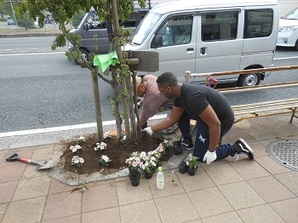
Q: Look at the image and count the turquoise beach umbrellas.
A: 0